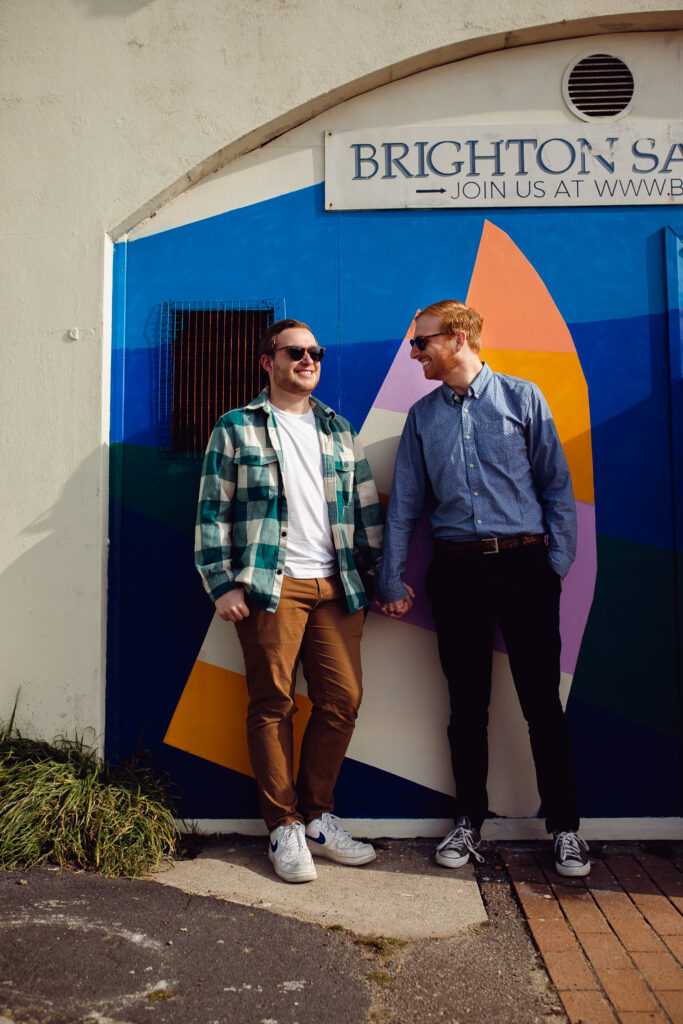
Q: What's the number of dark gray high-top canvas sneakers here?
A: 2